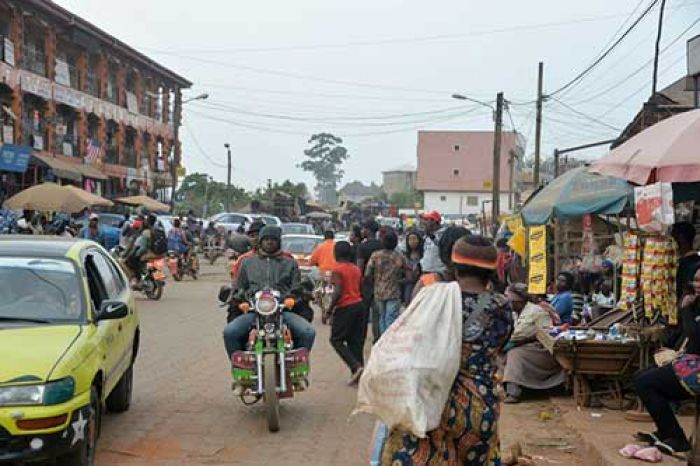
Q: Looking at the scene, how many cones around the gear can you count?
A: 0